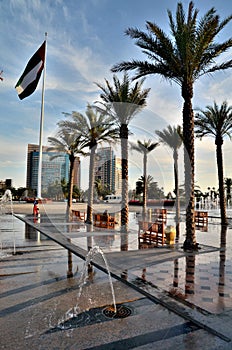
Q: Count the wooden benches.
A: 5